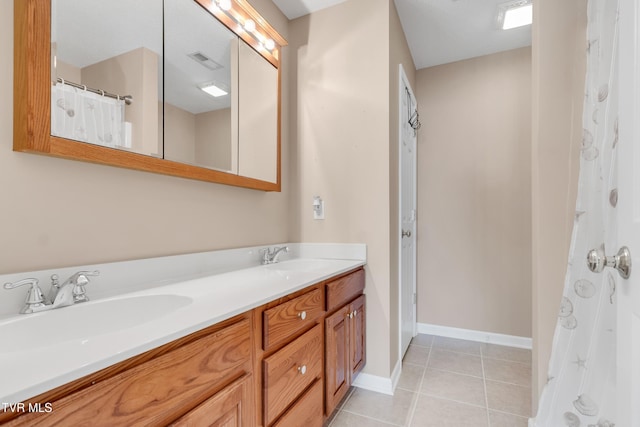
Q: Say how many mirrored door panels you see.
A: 3